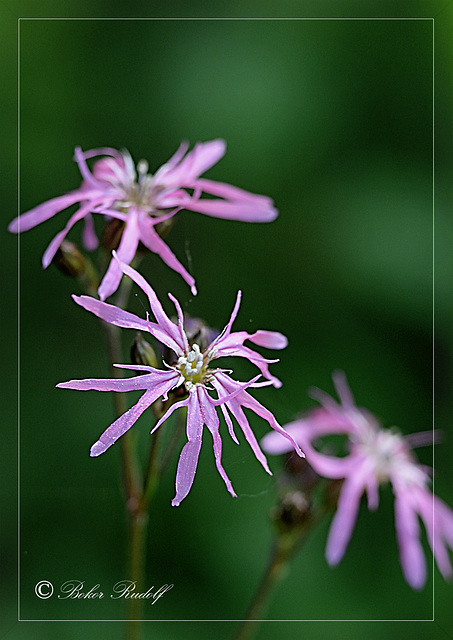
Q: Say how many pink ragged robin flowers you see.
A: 3